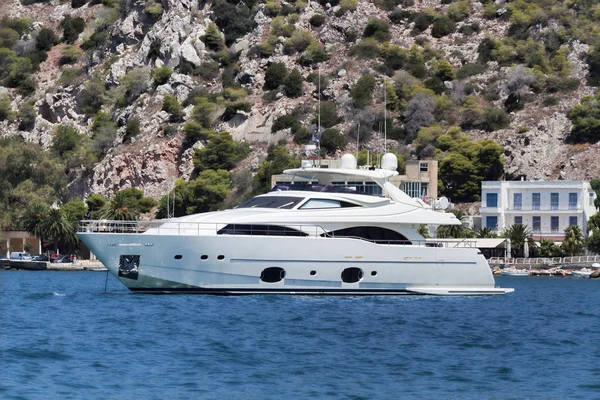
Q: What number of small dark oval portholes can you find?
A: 5